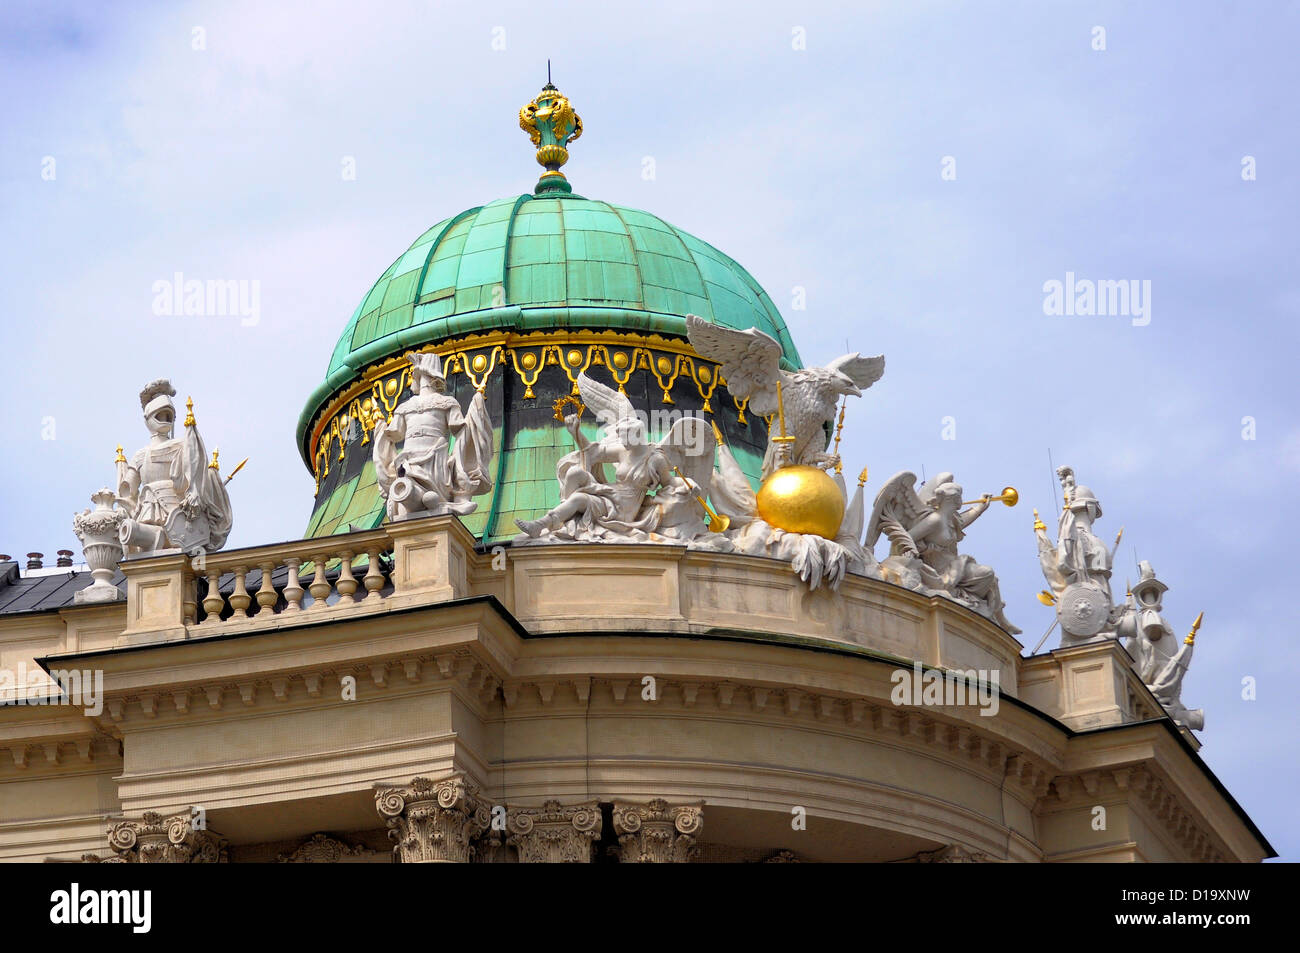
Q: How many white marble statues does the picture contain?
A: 7